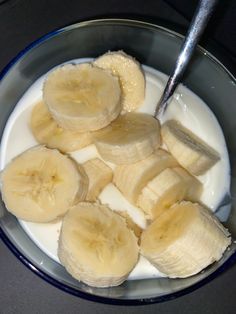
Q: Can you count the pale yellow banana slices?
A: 11